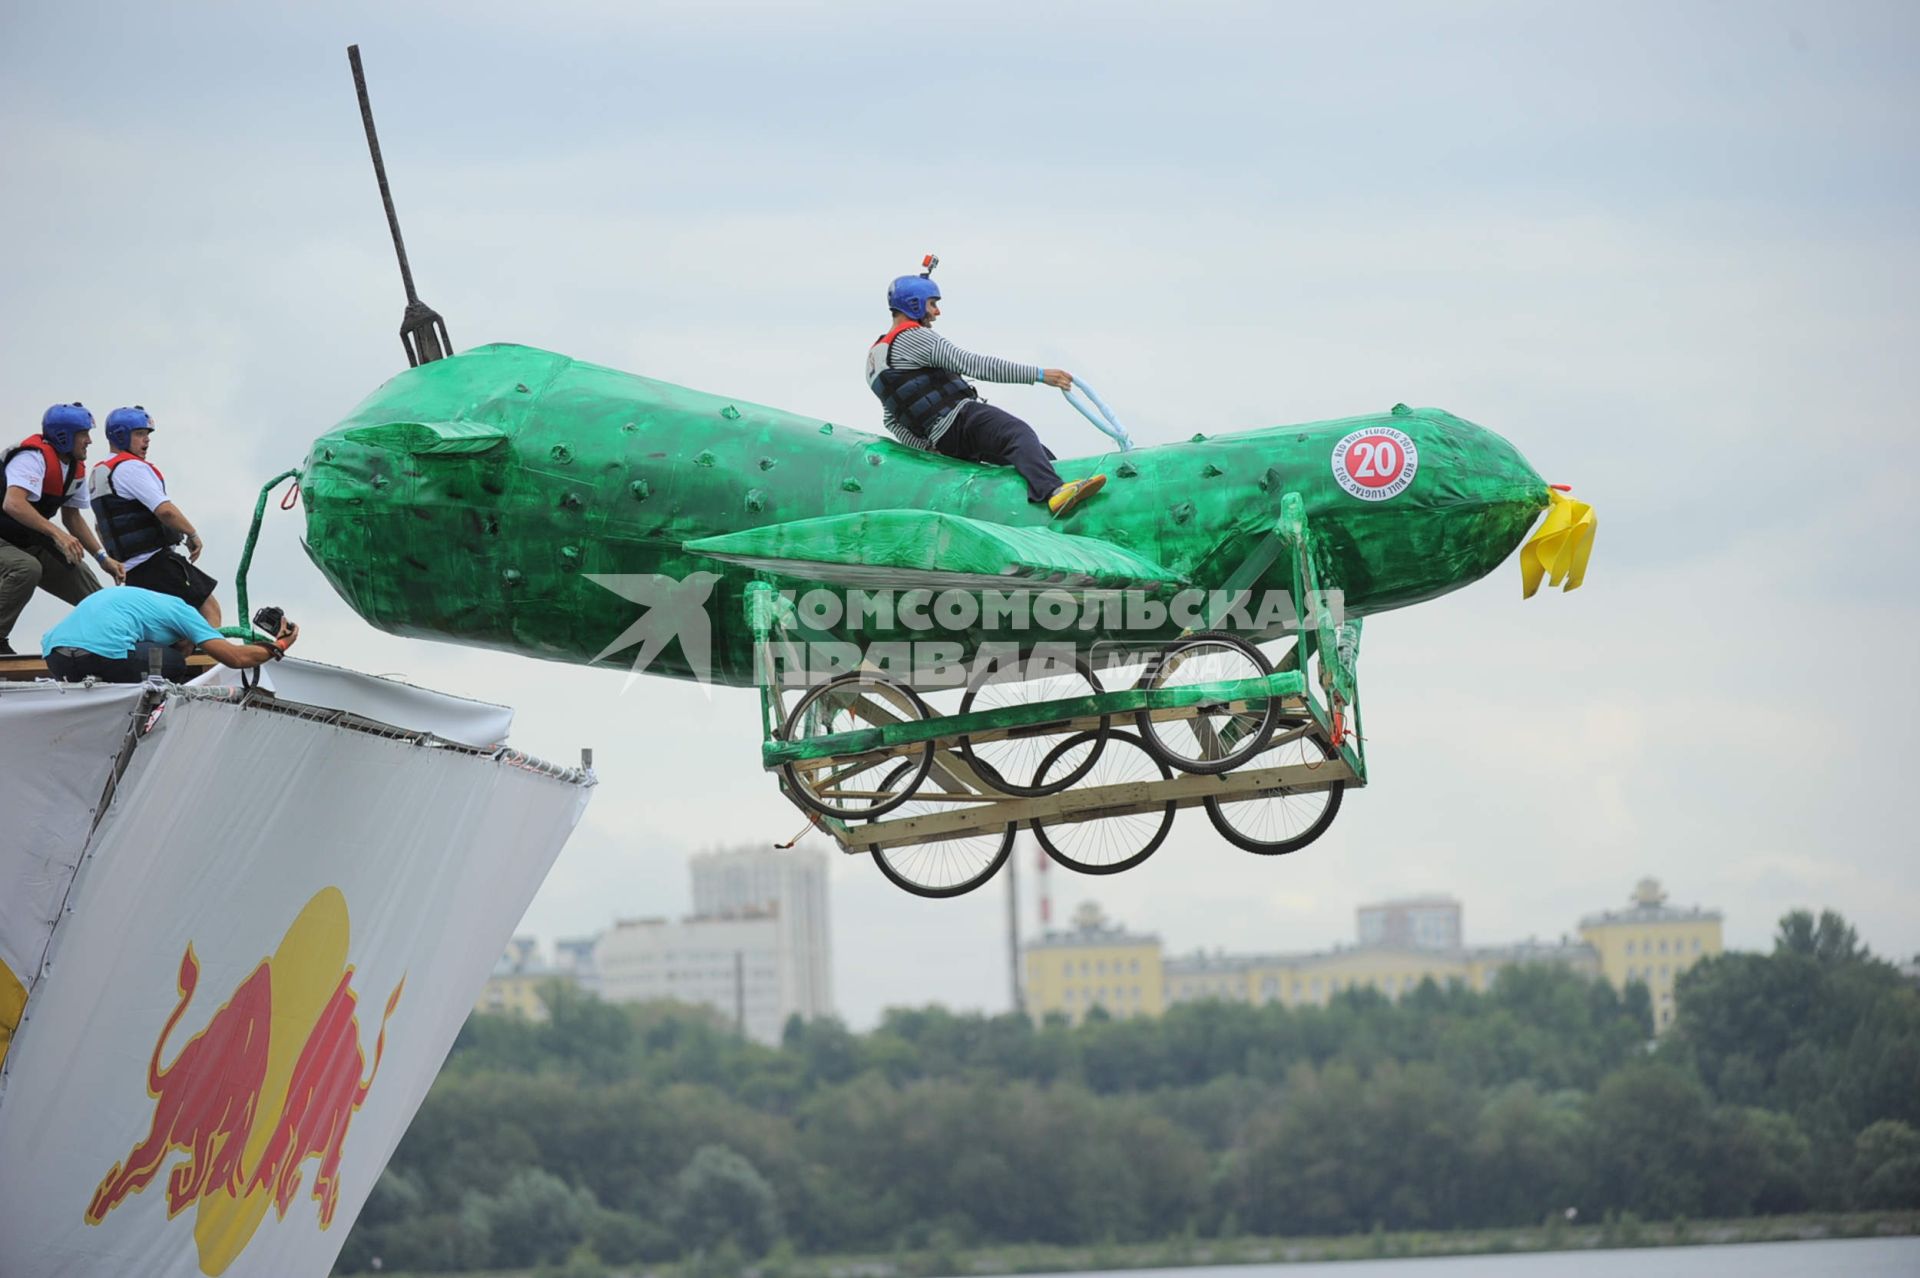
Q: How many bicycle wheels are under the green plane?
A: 6